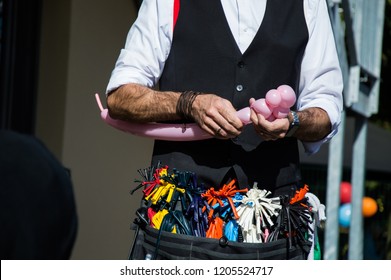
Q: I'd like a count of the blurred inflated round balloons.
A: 3